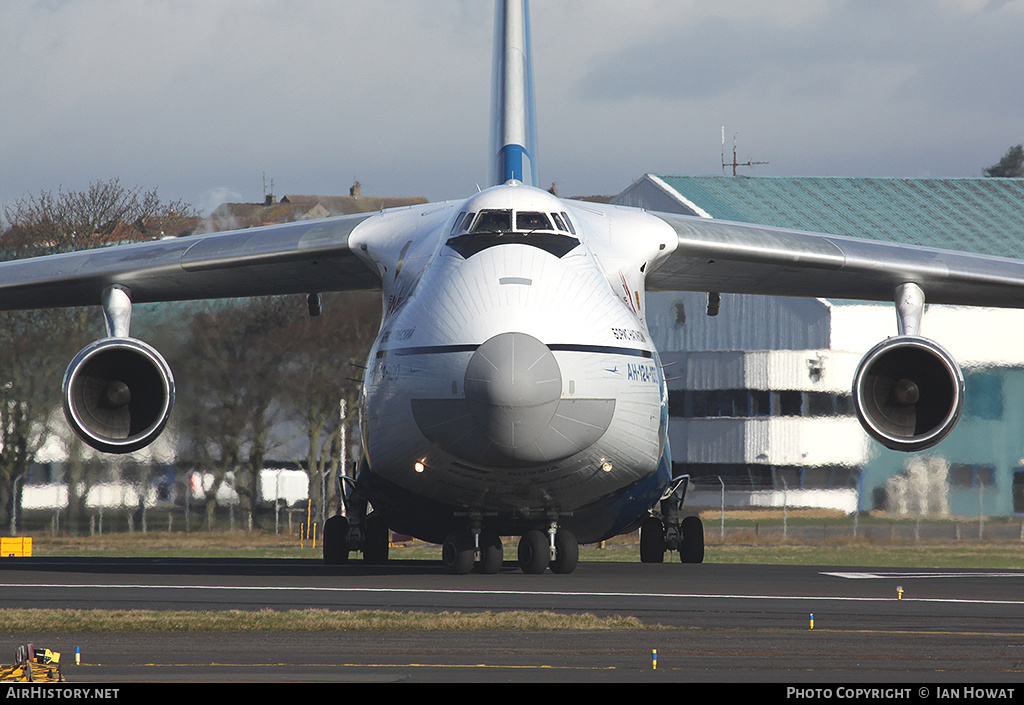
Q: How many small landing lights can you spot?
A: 2